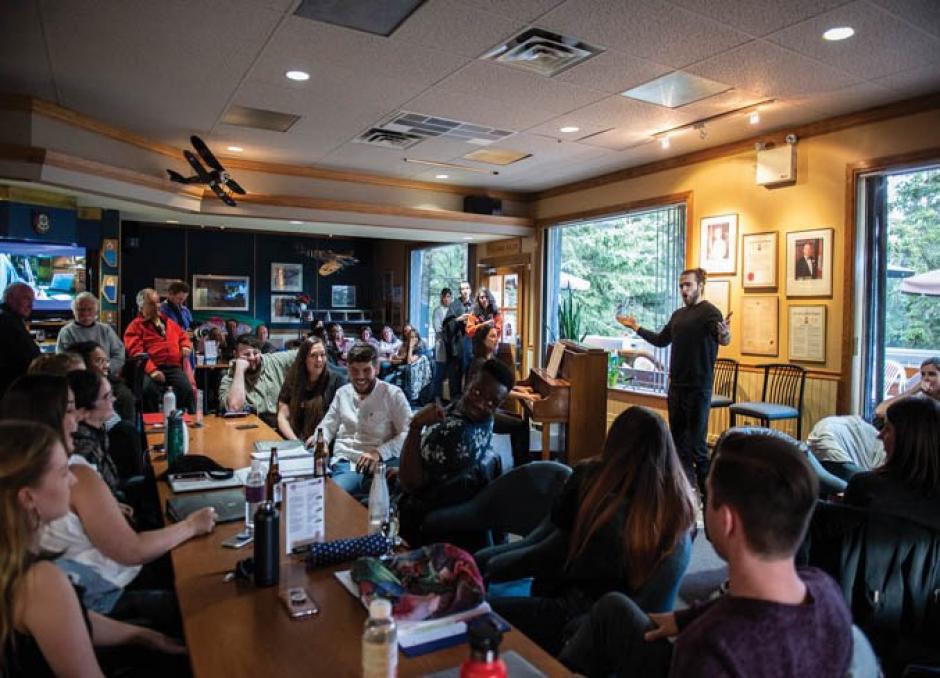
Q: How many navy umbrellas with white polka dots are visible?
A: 1